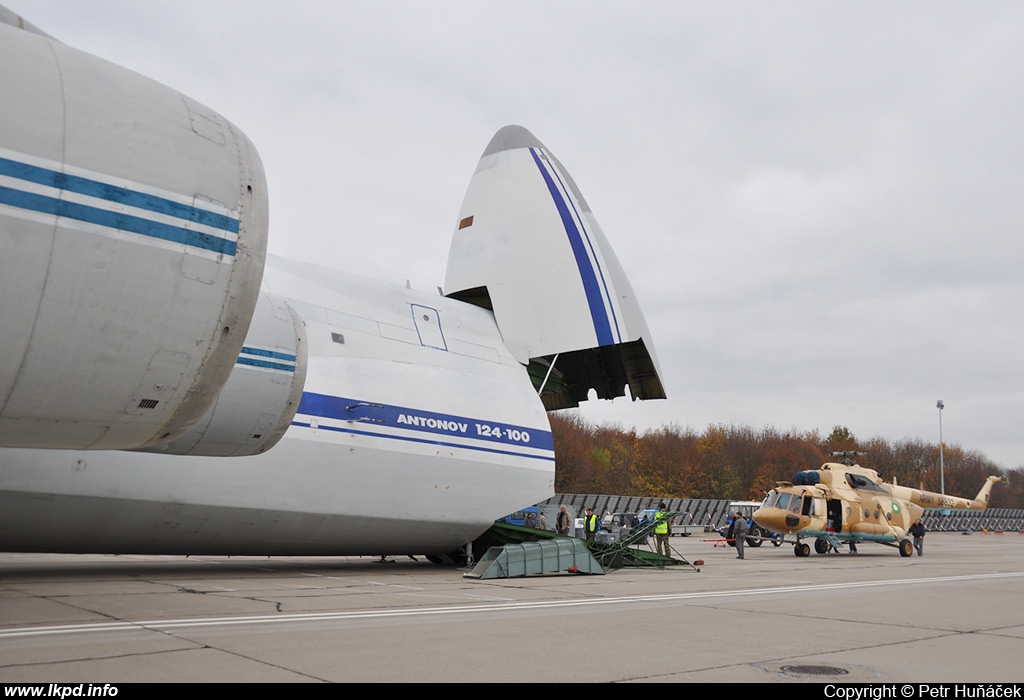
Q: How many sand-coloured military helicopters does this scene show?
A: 1